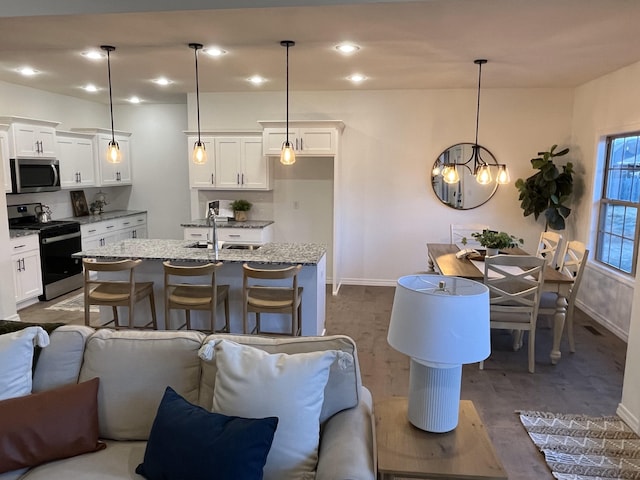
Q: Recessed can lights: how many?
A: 9